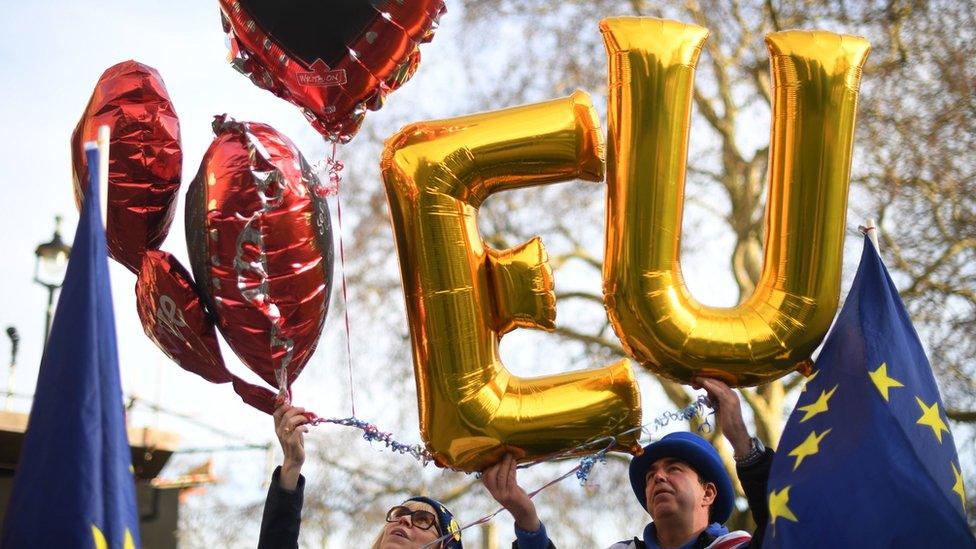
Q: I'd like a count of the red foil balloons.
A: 4